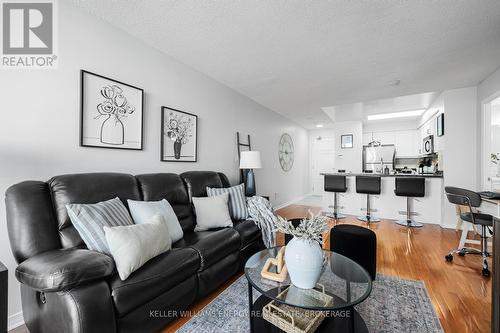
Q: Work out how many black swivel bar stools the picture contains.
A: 3